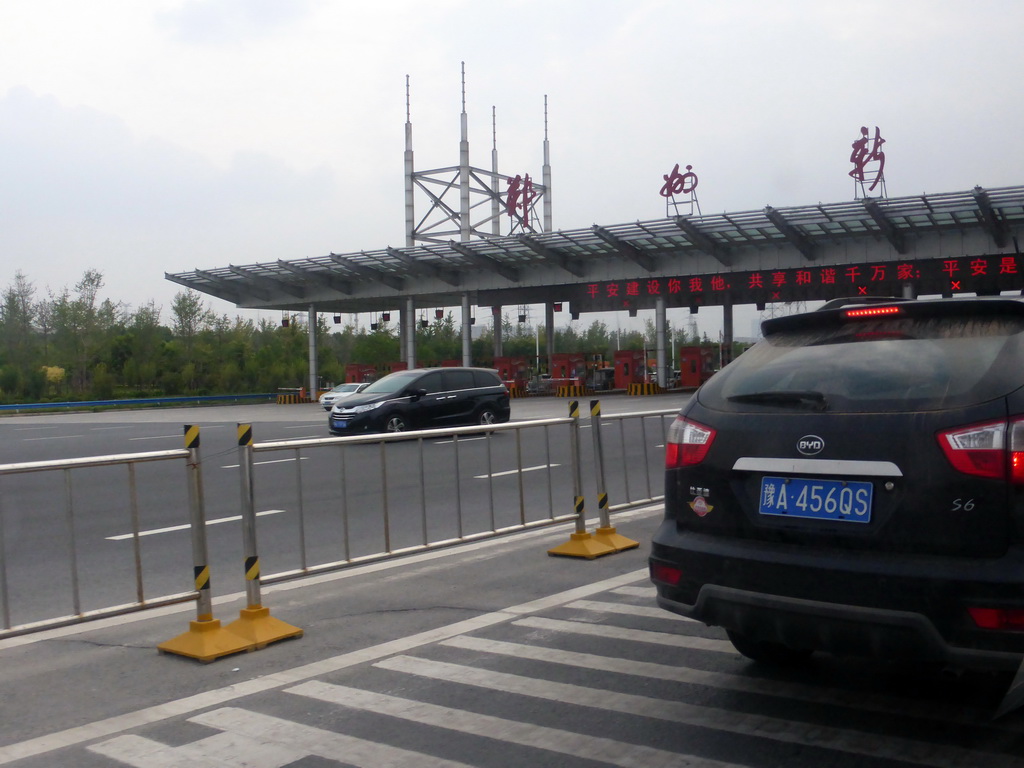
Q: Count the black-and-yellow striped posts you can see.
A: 4